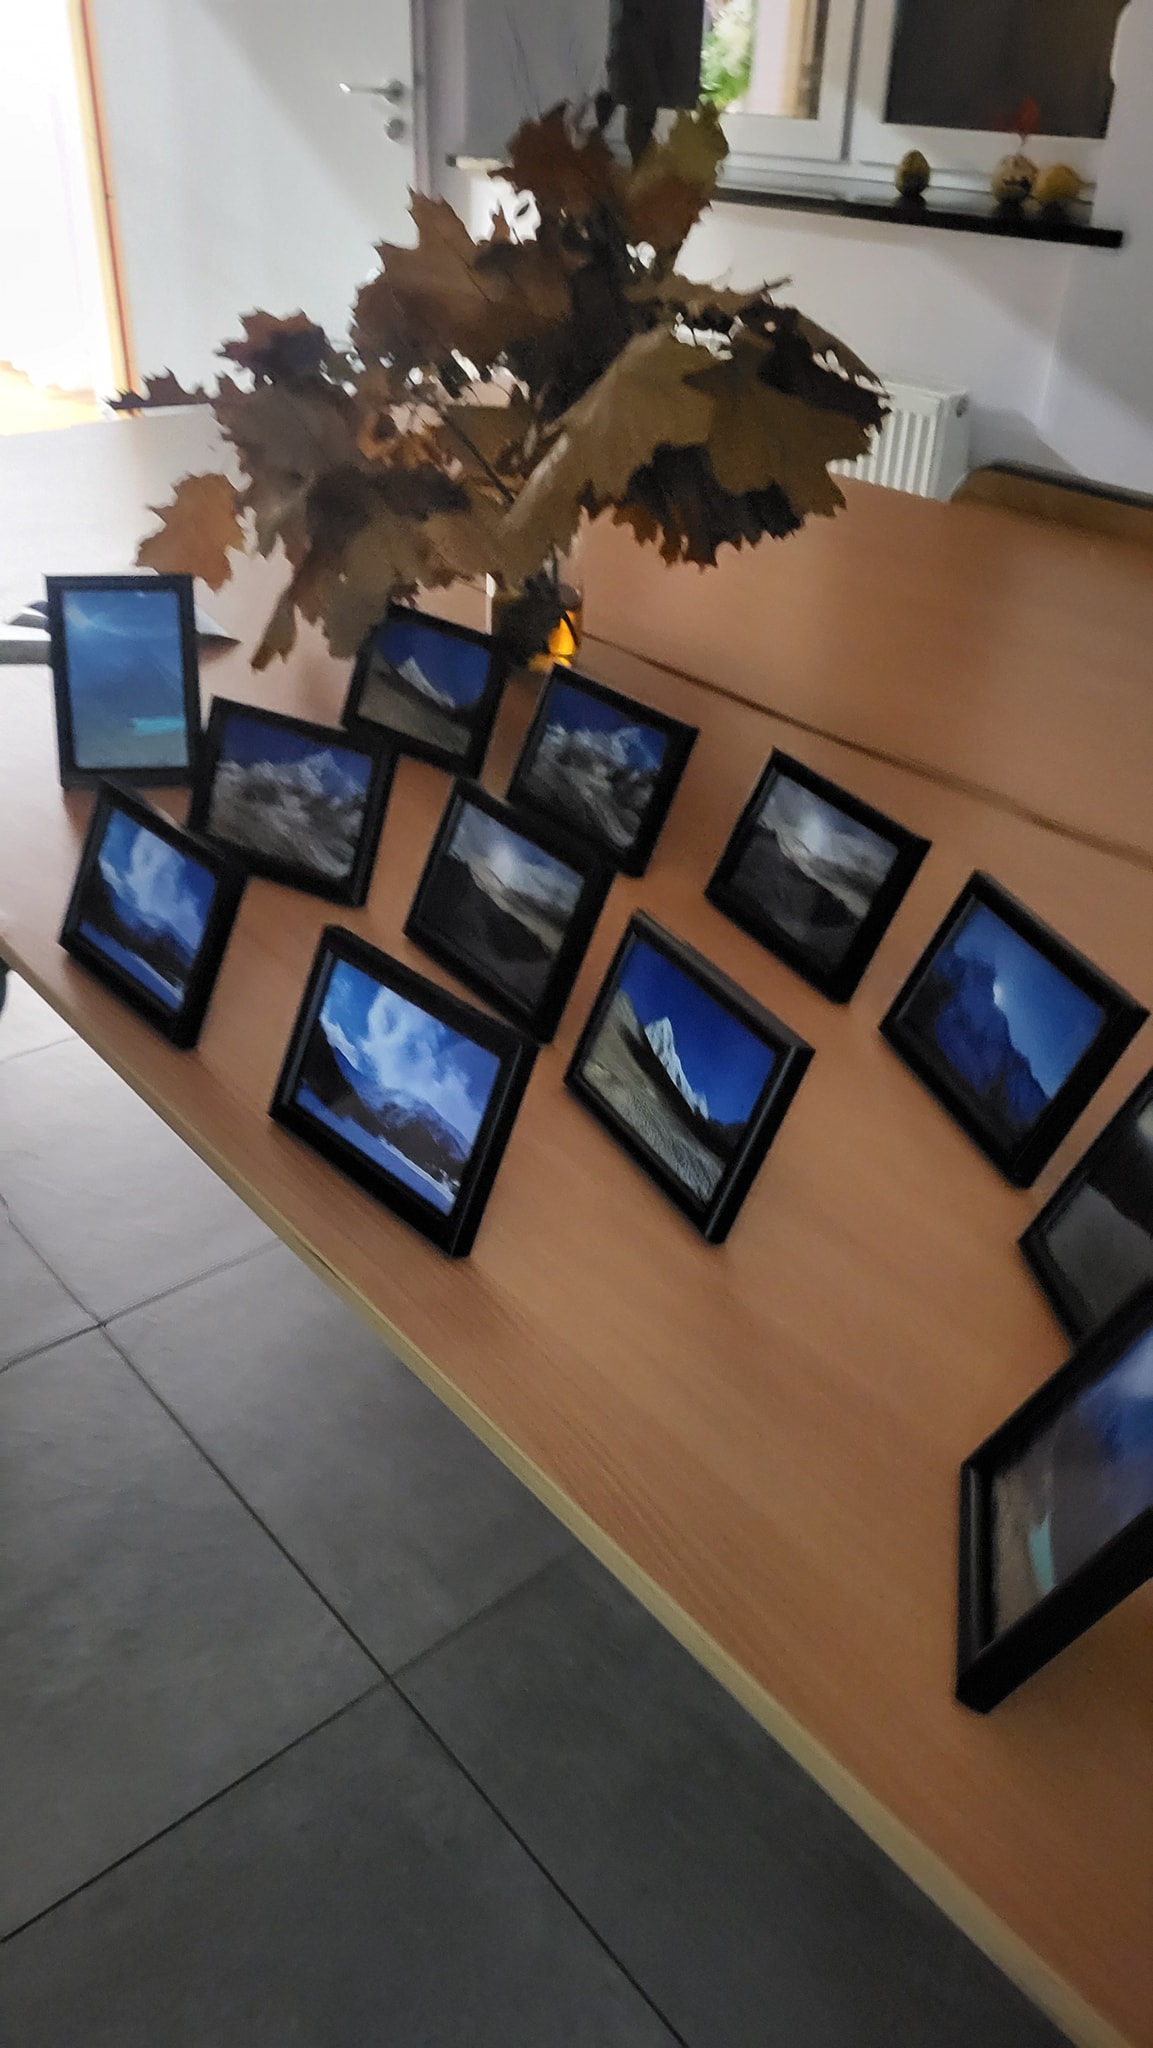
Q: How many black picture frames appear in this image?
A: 12